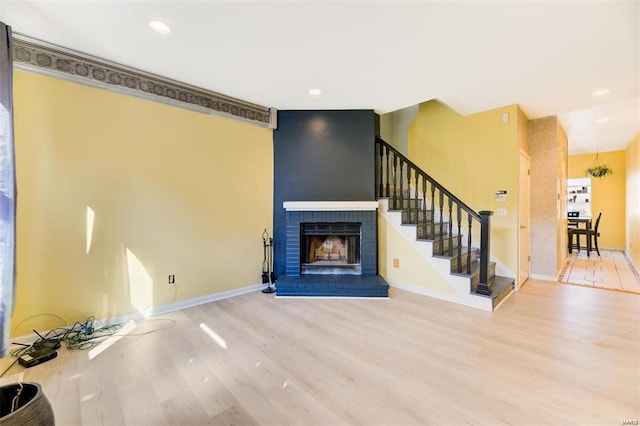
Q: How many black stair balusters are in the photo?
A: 12